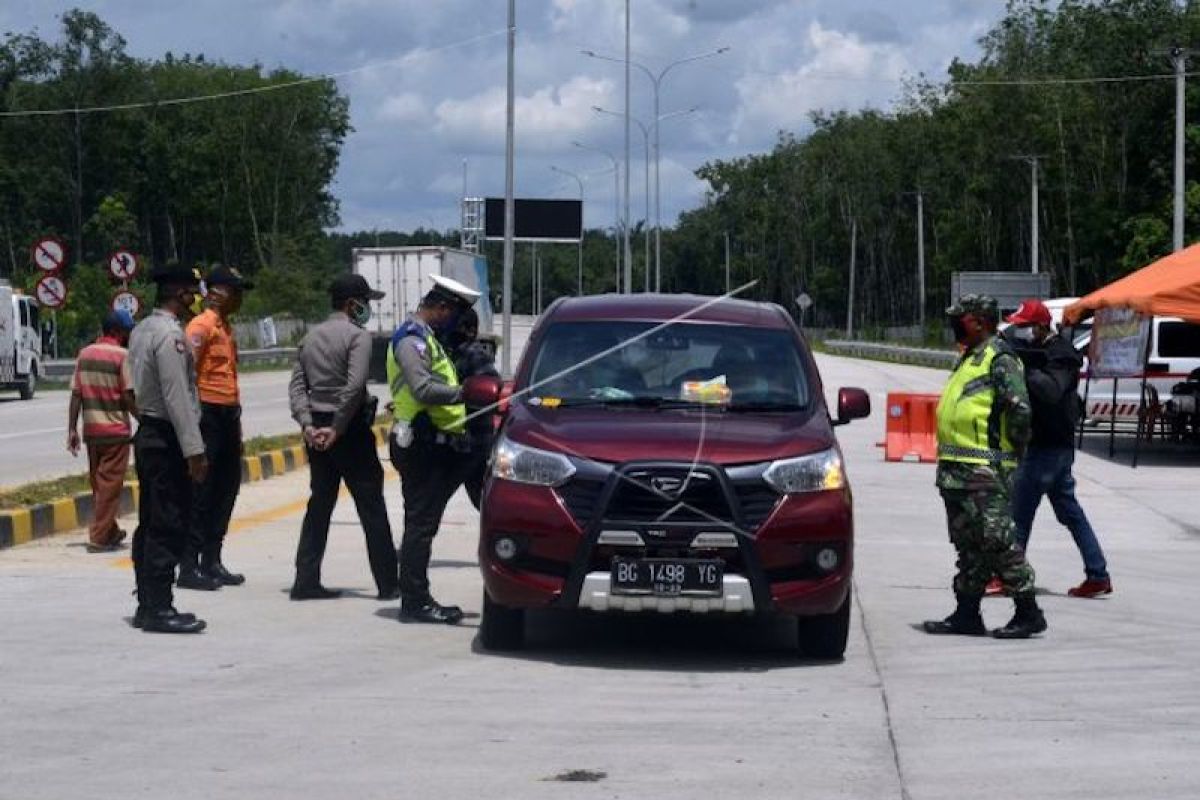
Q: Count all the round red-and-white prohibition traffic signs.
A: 4